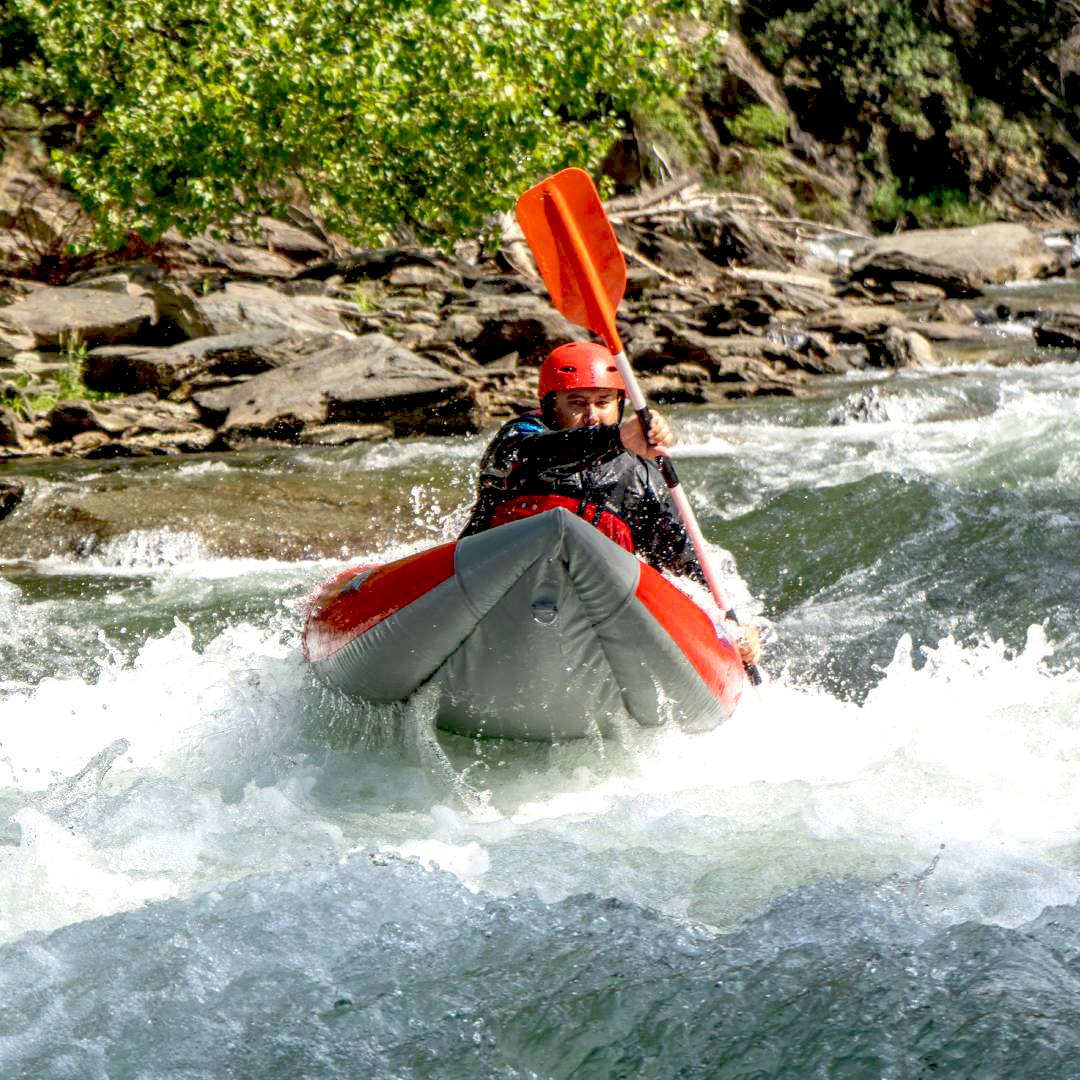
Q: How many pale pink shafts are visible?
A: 1